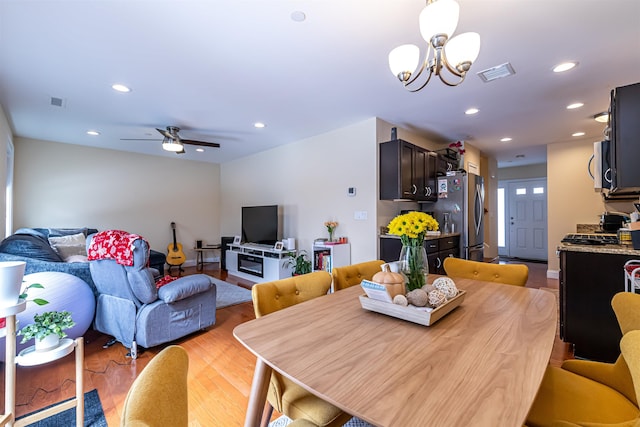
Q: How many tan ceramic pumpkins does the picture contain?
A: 1